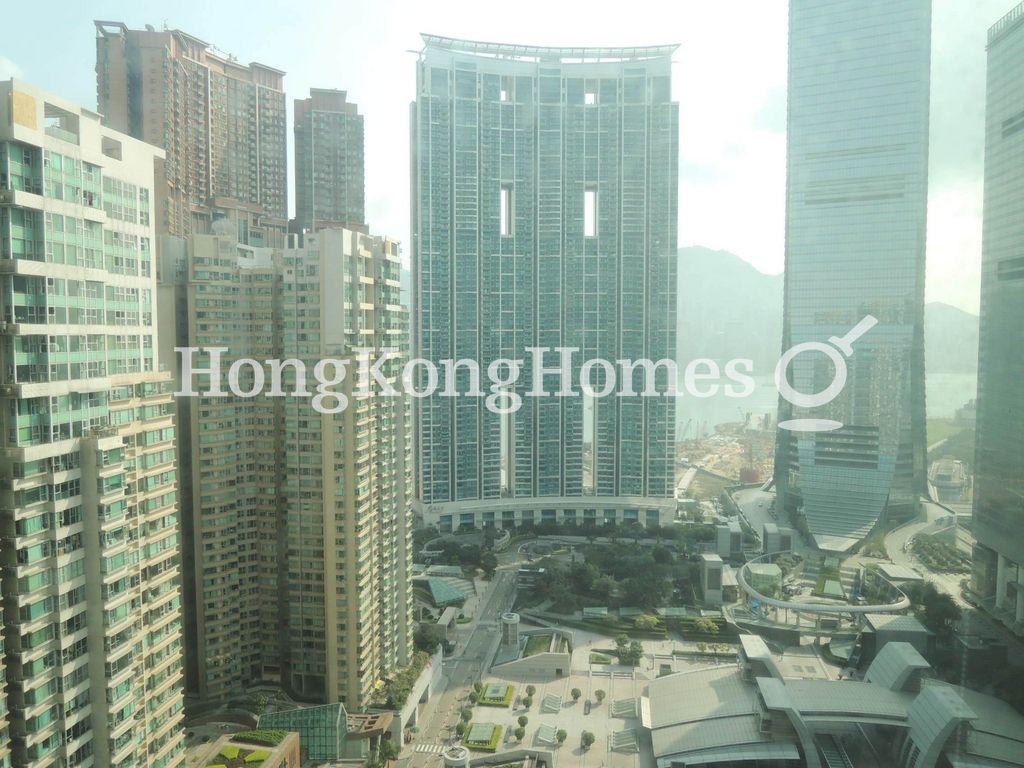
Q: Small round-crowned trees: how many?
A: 12